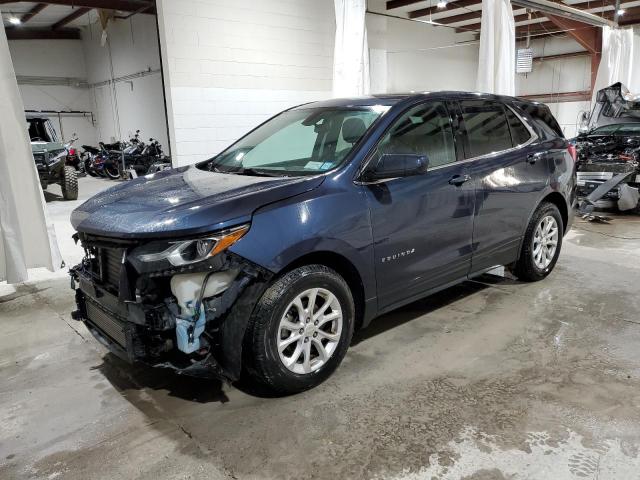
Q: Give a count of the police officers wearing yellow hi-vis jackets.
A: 0